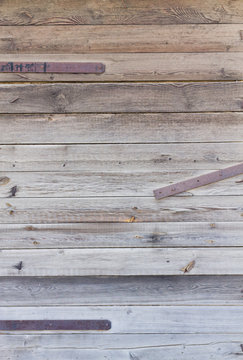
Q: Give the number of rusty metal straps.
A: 3